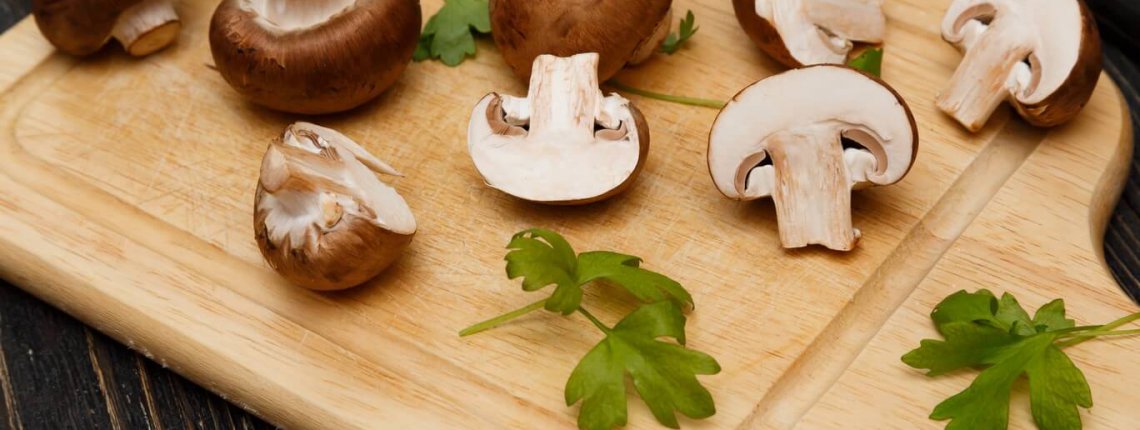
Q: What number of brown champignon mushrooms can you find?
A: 8